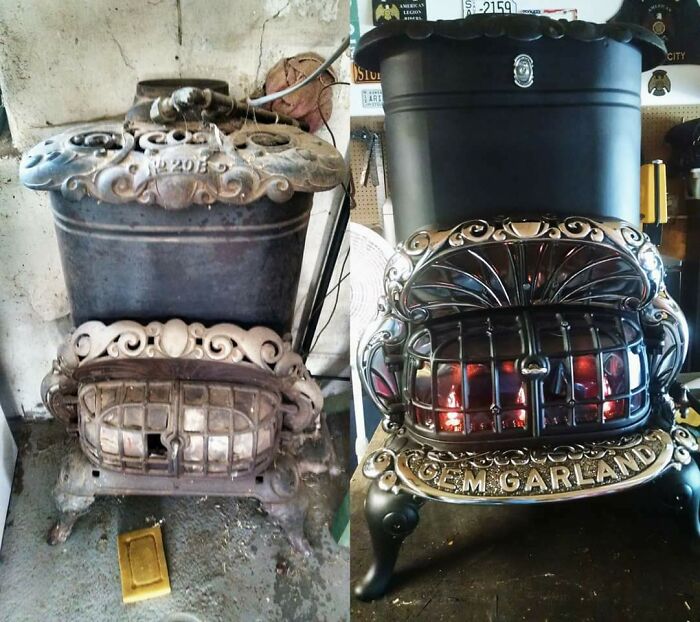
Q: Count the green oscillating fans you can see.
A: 0